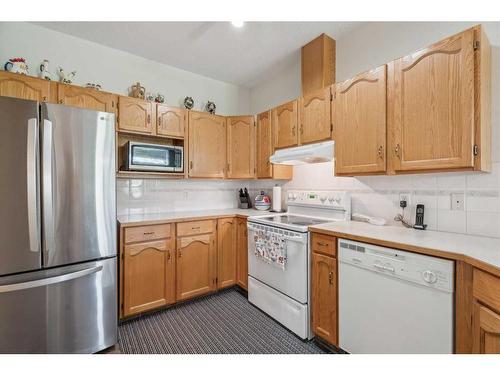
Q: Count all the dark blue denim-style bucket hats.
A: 0